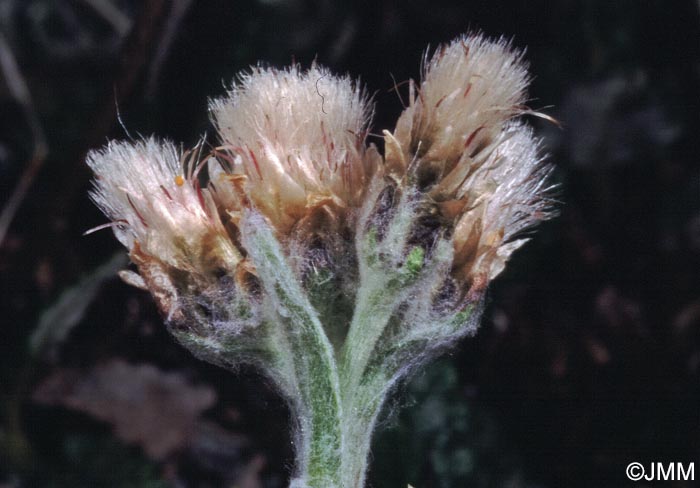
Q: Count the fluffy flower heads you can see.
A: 4